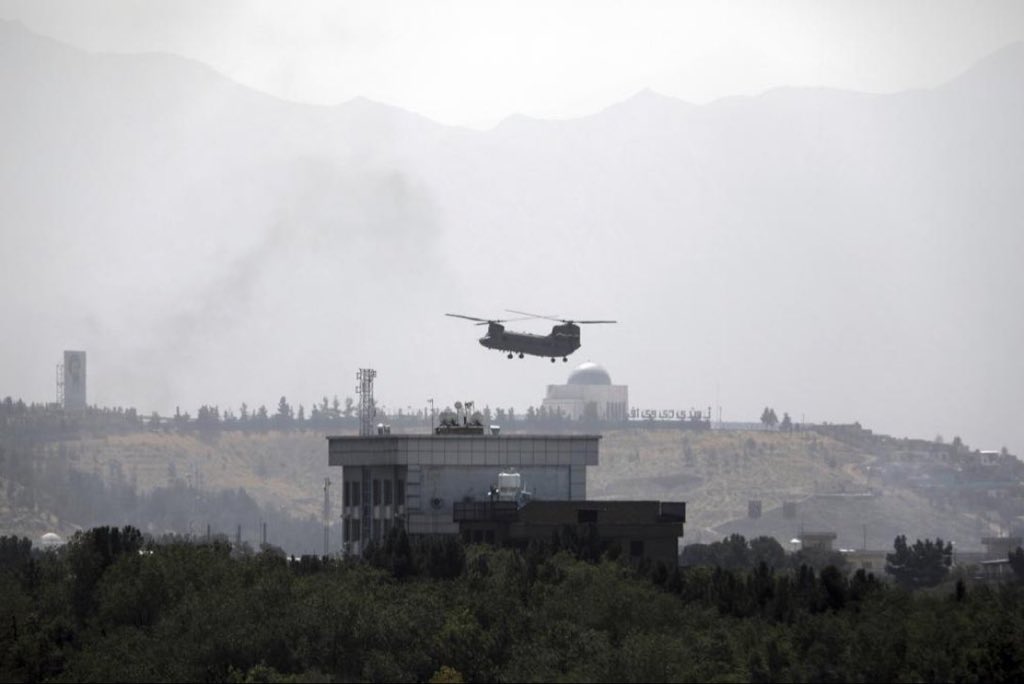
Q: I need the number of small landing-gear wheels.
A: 4